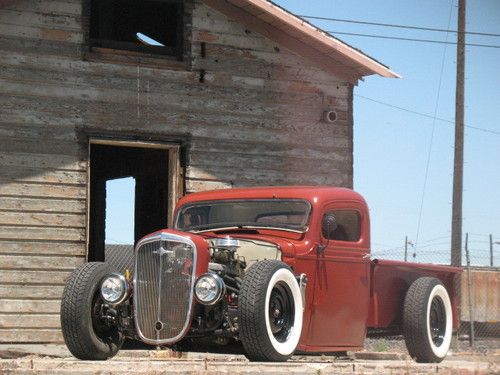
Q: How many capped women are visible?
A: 0